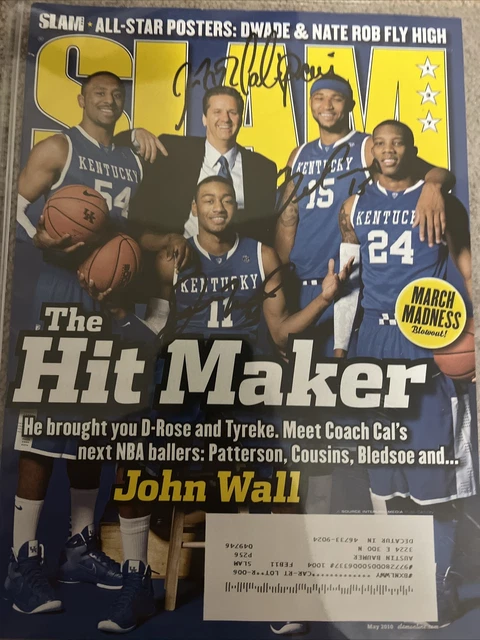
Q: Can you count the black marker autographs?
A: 3